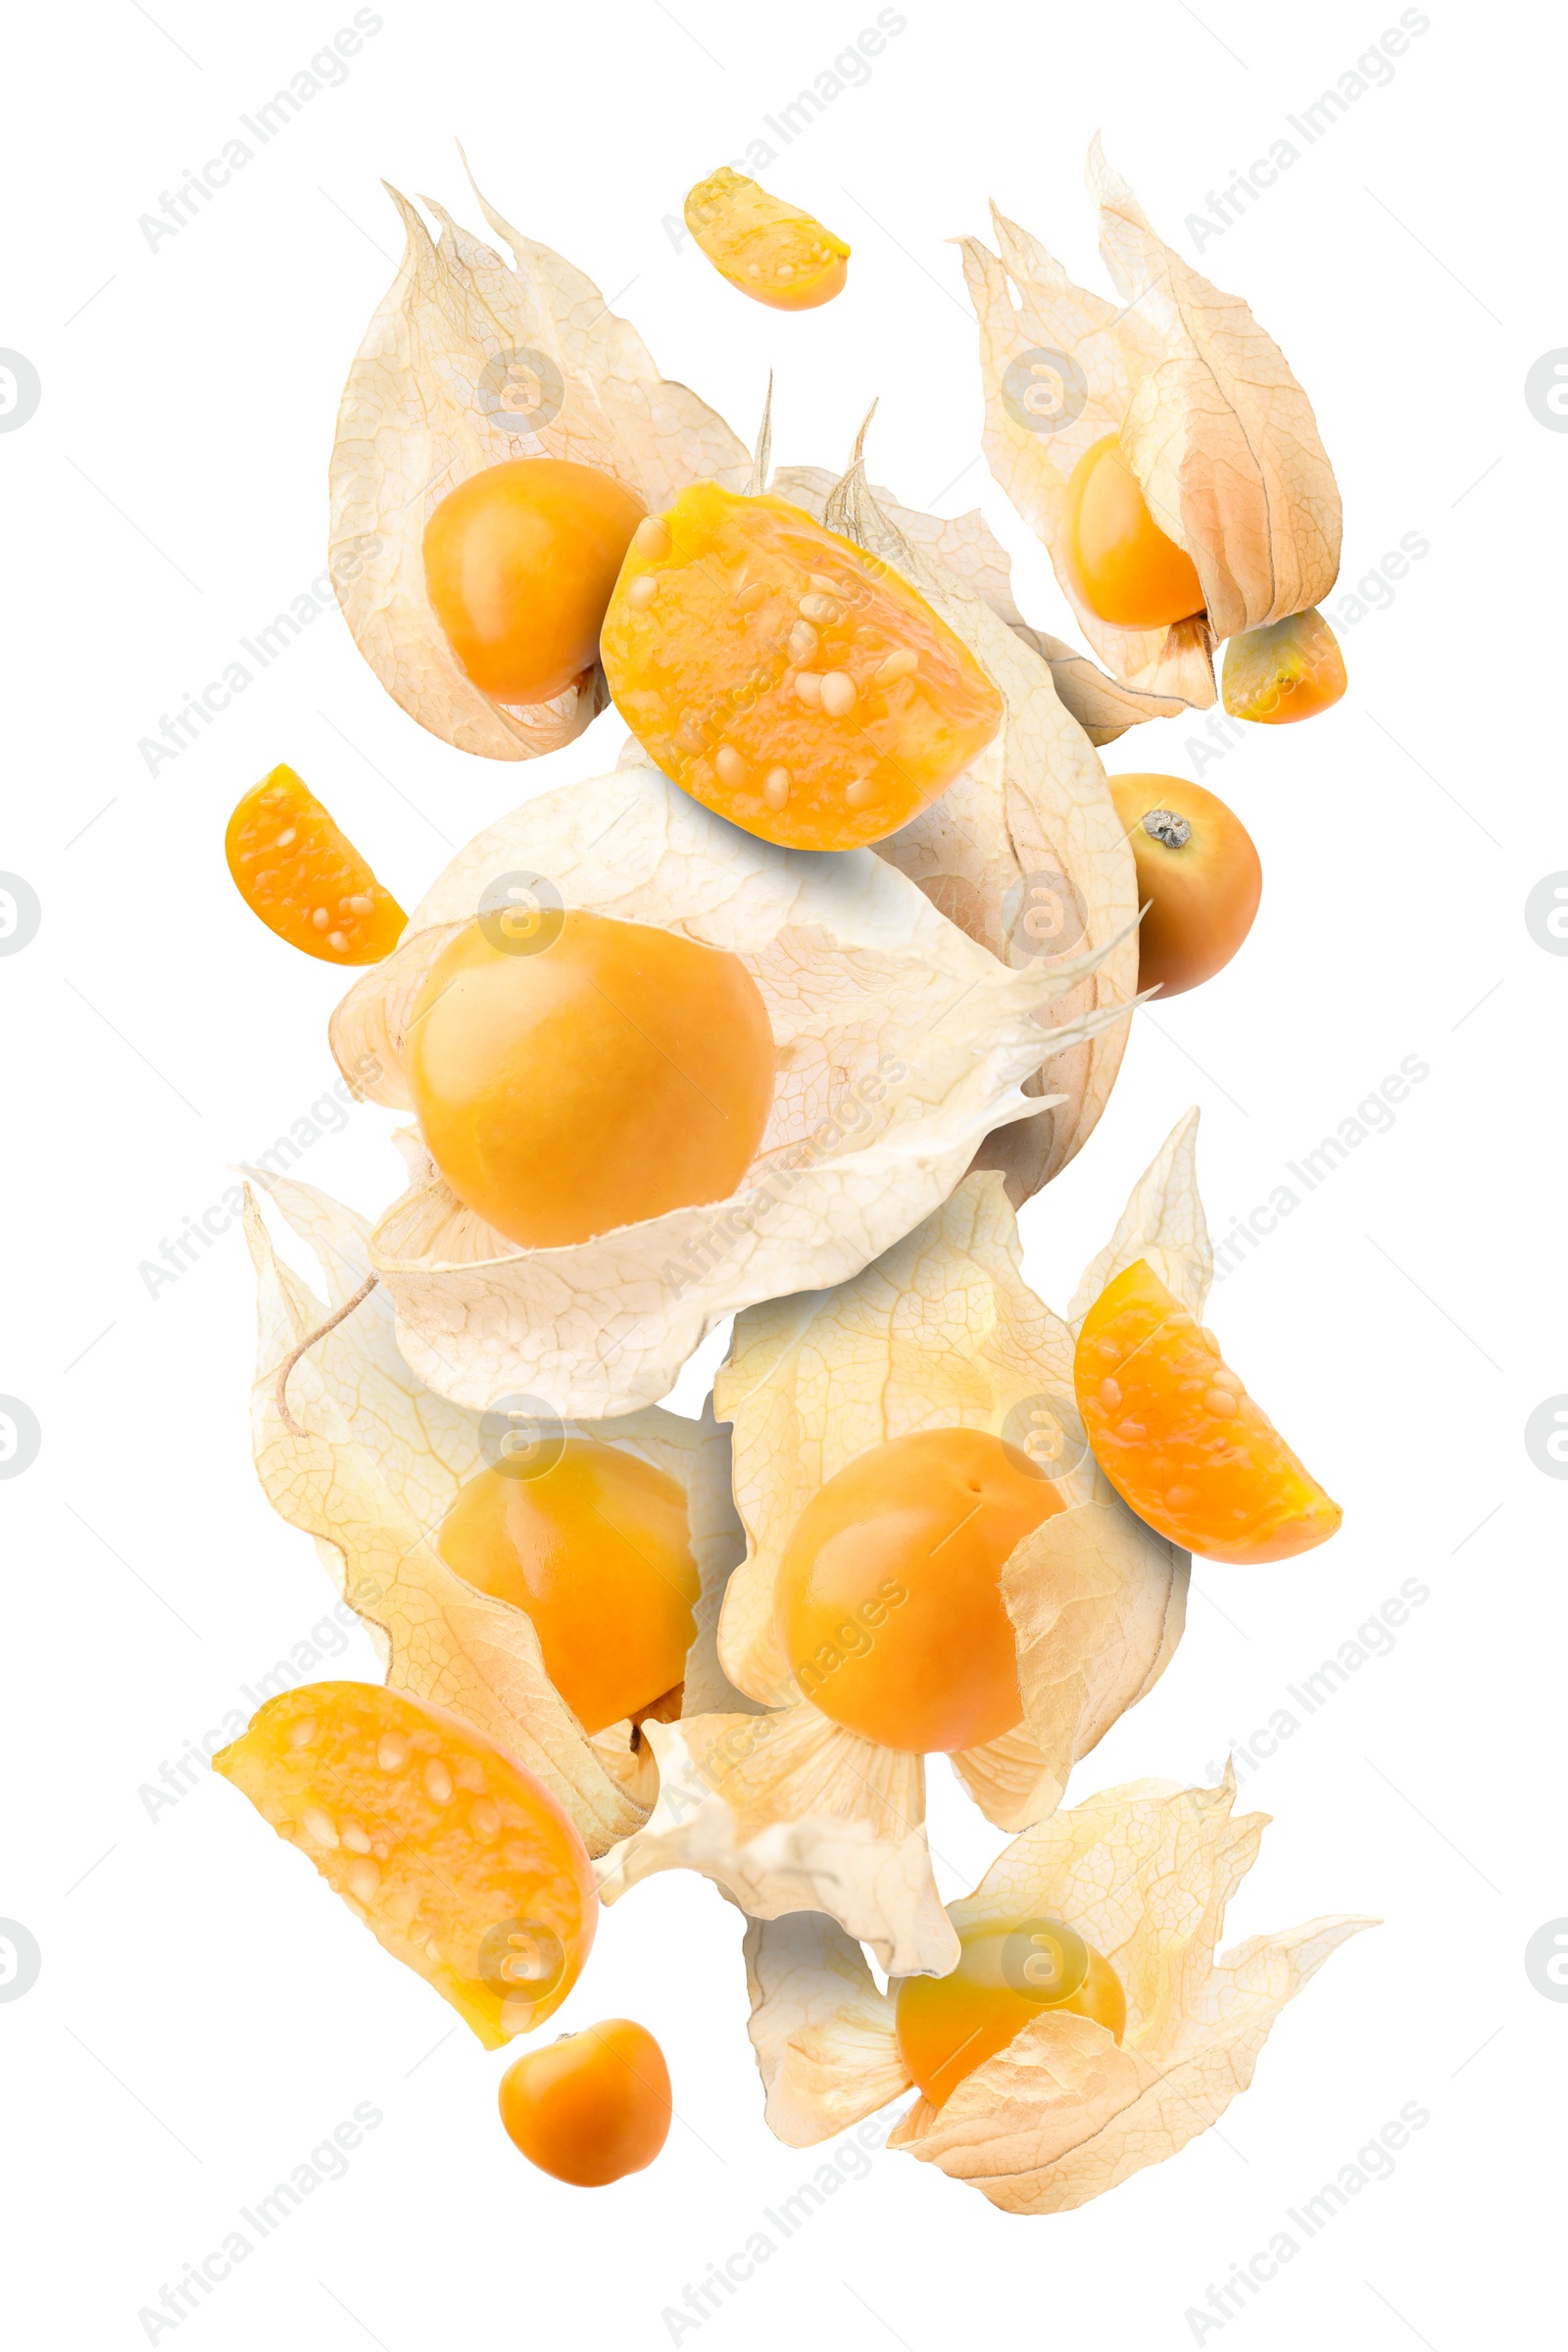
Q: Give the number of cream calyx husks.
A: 7